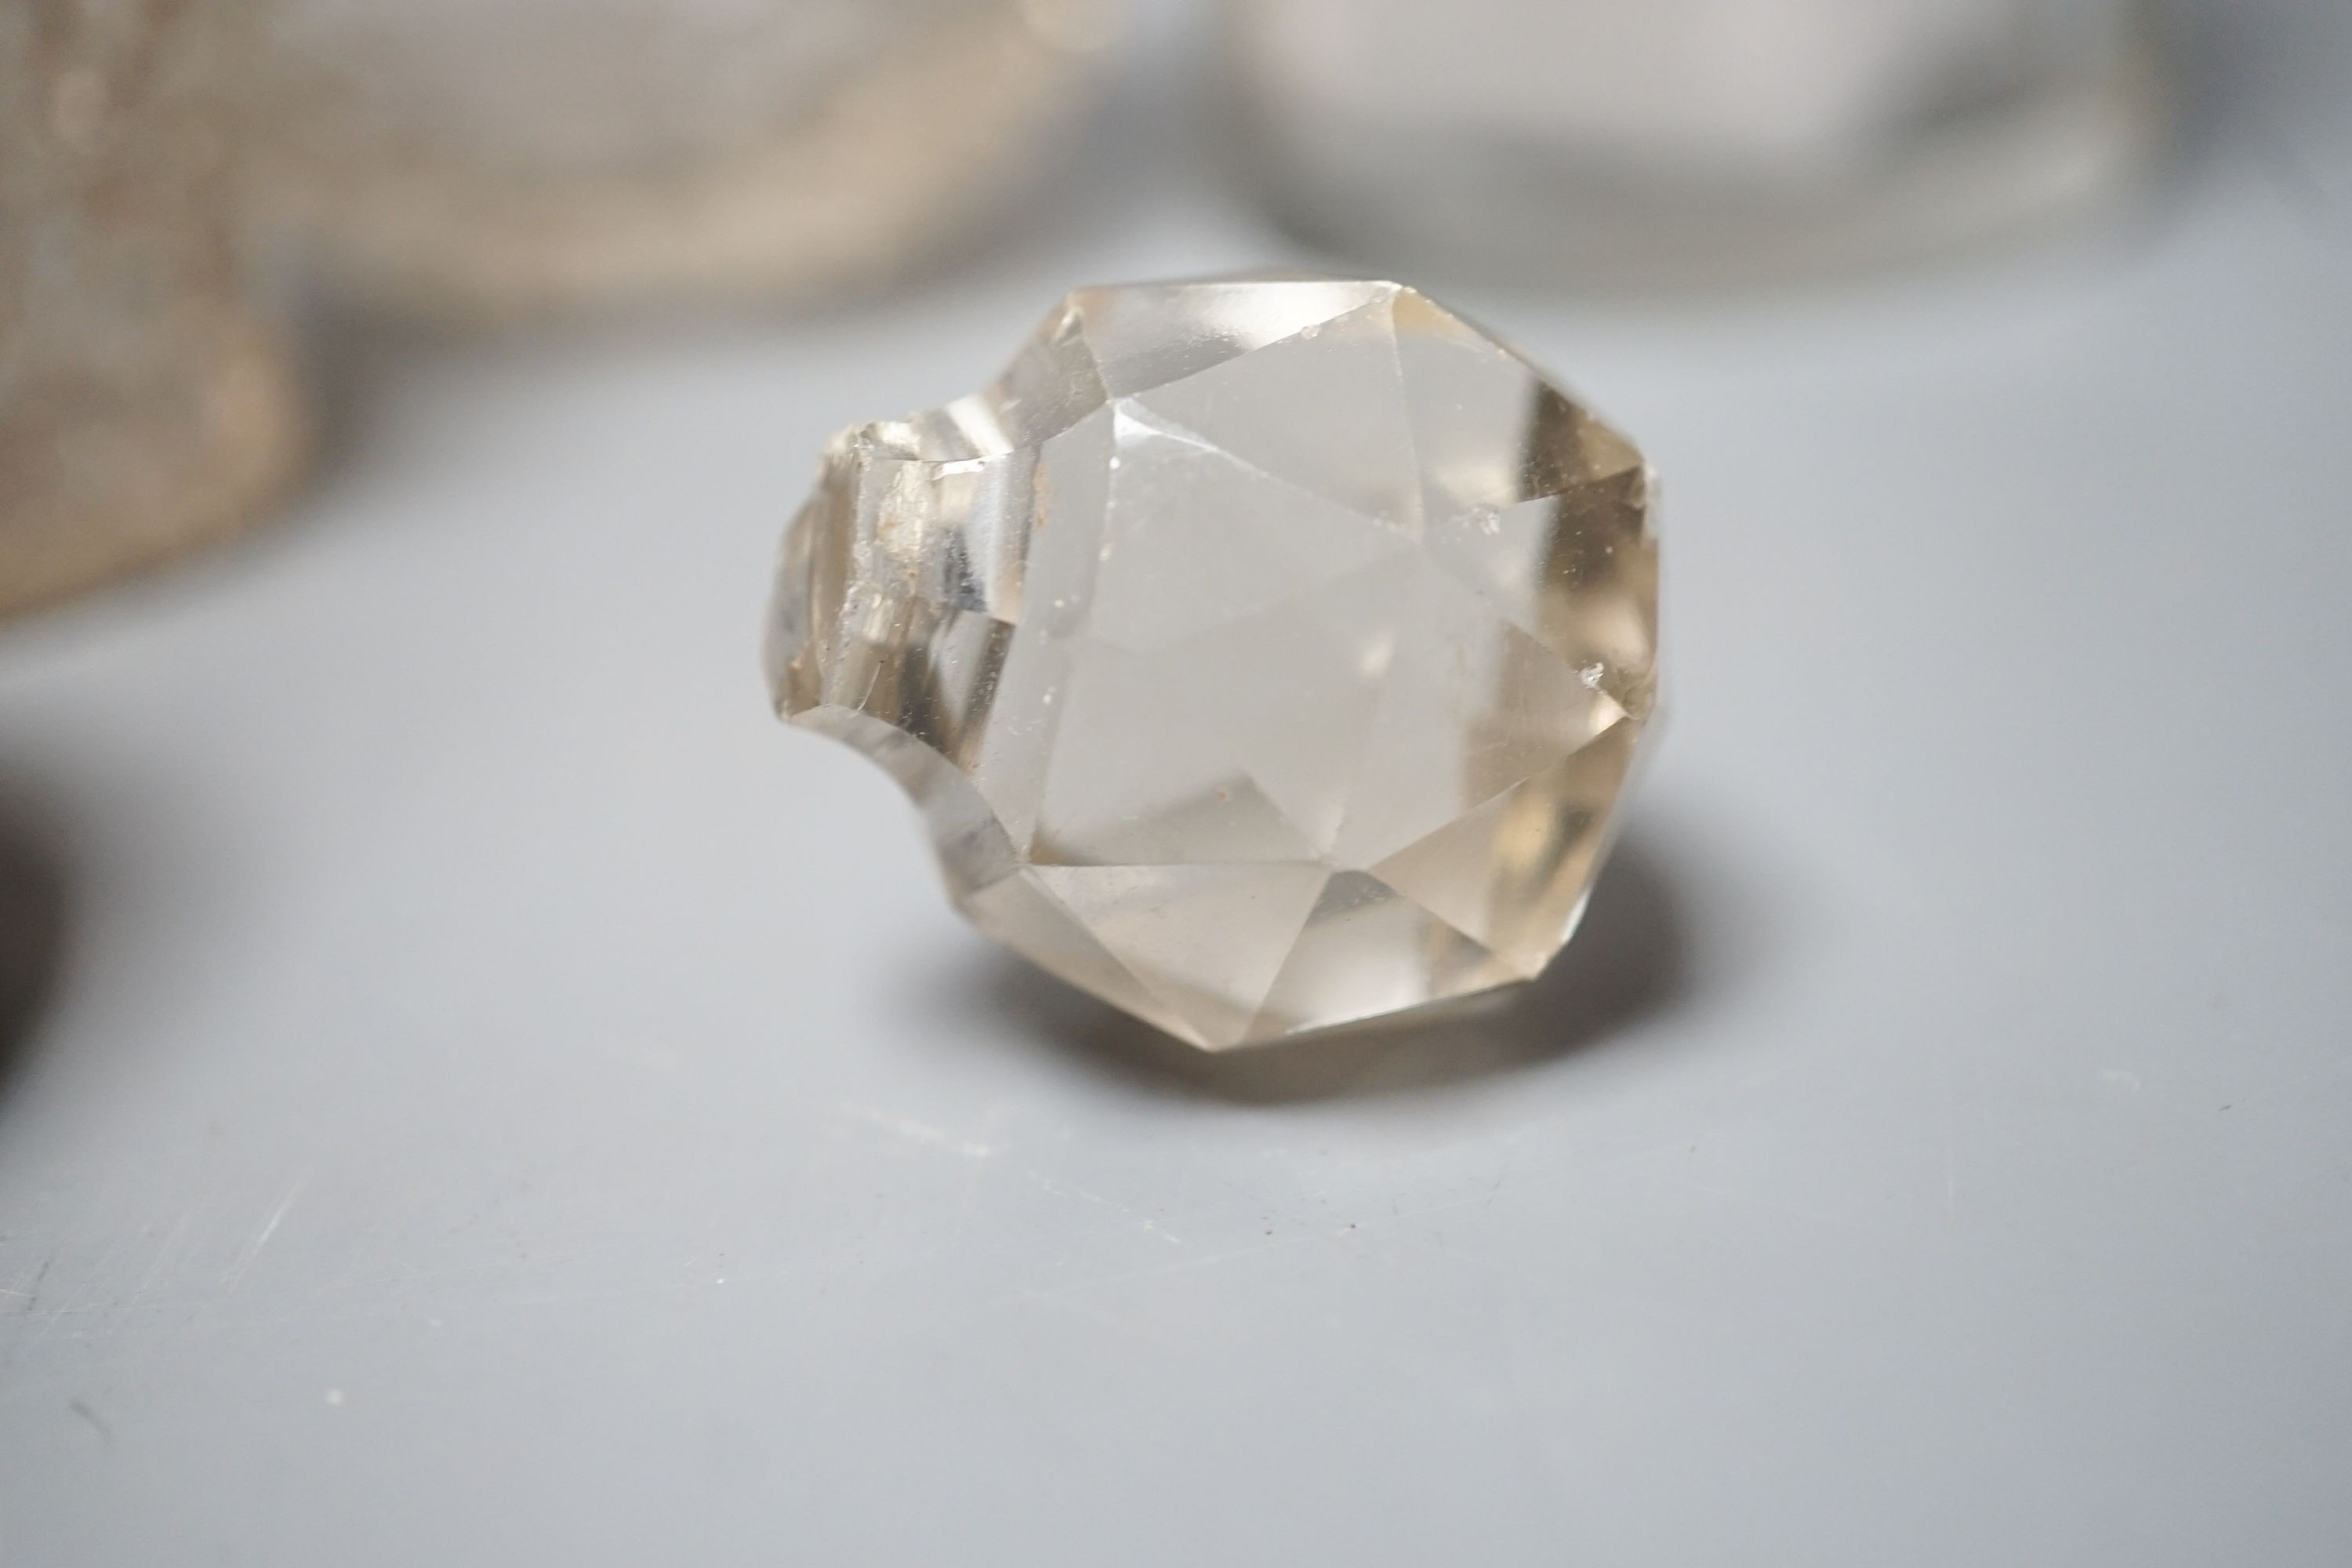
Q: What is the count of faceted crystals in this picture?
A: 1